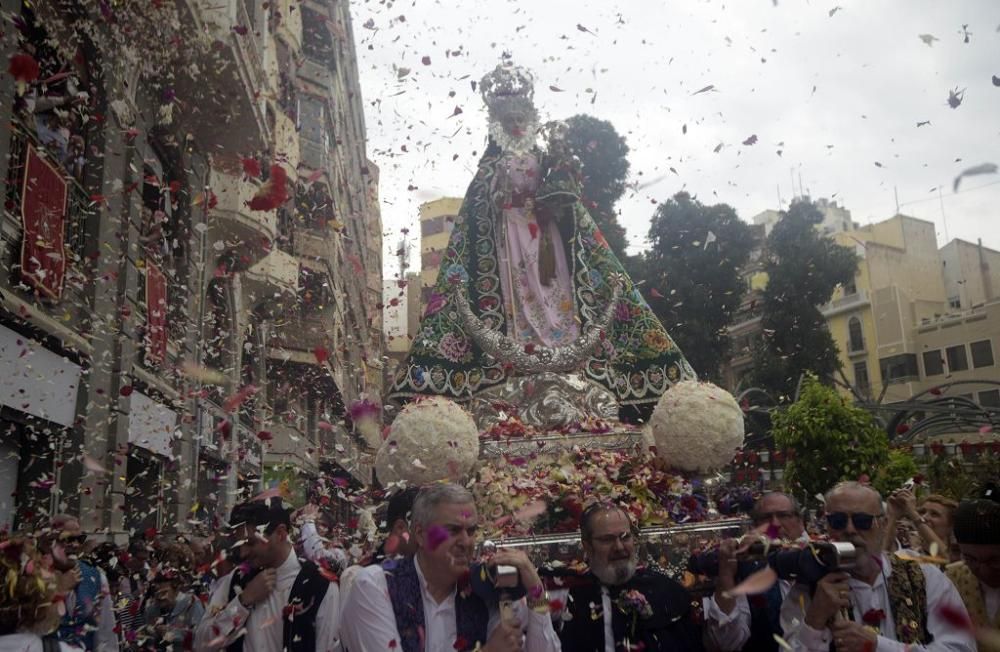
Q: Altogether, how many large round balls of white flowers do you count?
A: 2